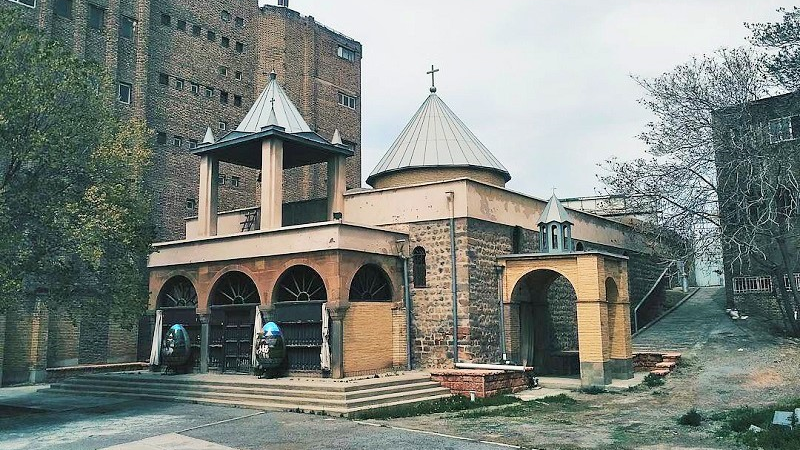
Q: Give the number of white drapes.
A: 3